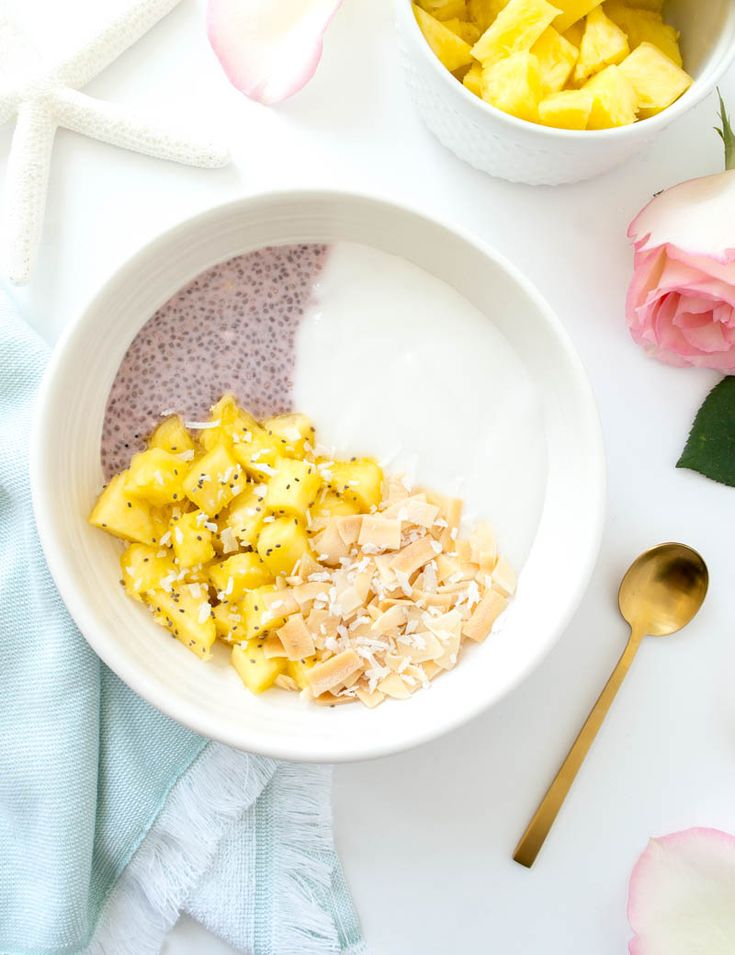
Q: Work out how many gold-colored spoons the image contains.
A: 1